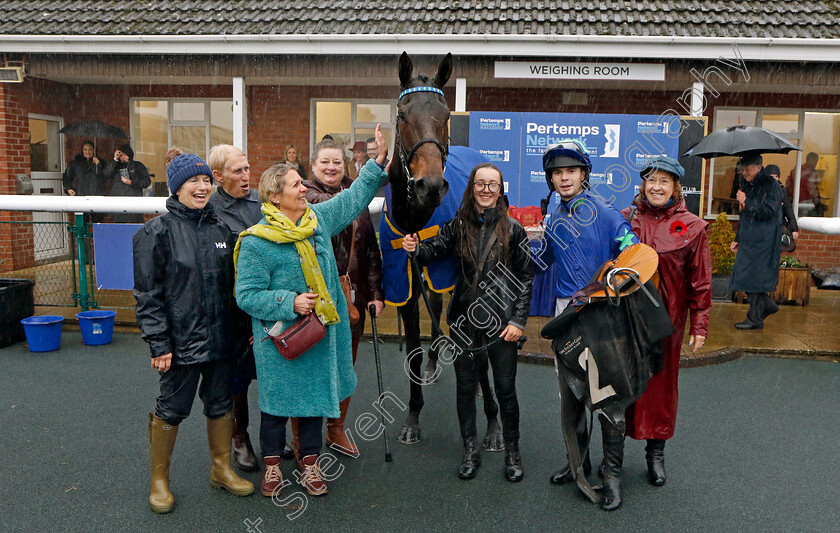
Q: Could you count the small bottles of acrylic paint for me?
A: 0